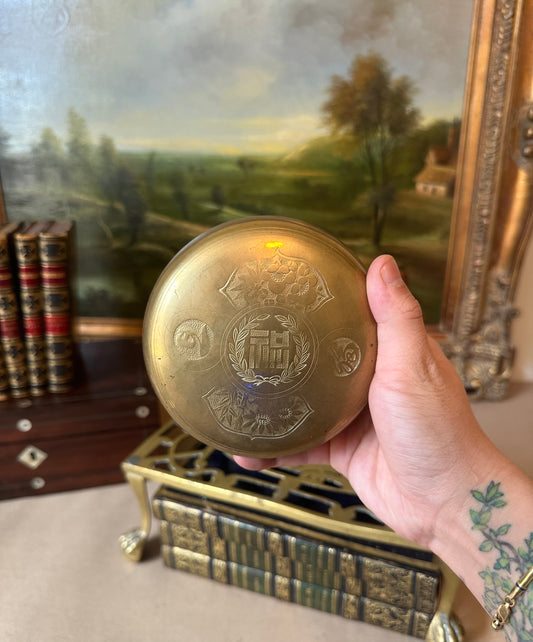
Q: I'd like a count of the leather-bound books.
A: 7